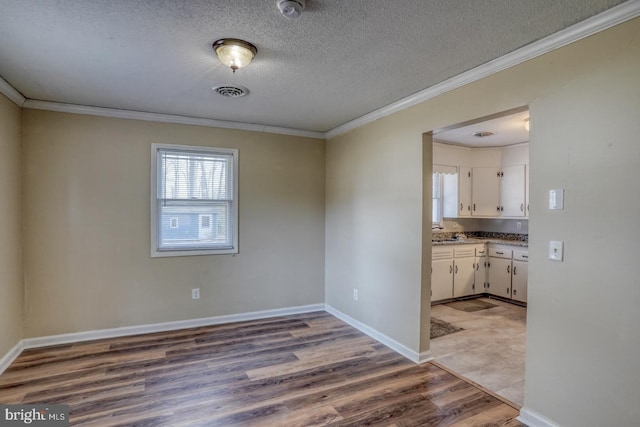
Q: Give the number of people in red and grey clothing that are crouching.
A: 0